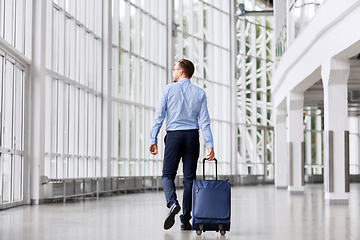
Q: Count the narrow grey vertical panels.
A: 4